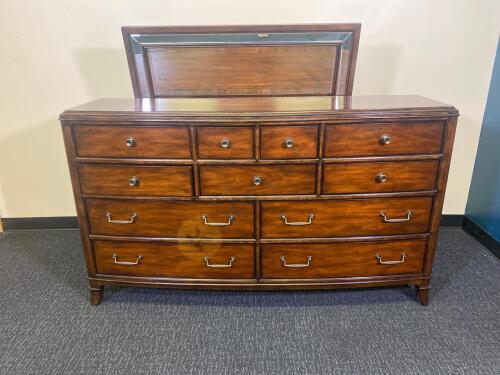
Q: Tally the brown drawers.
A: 11